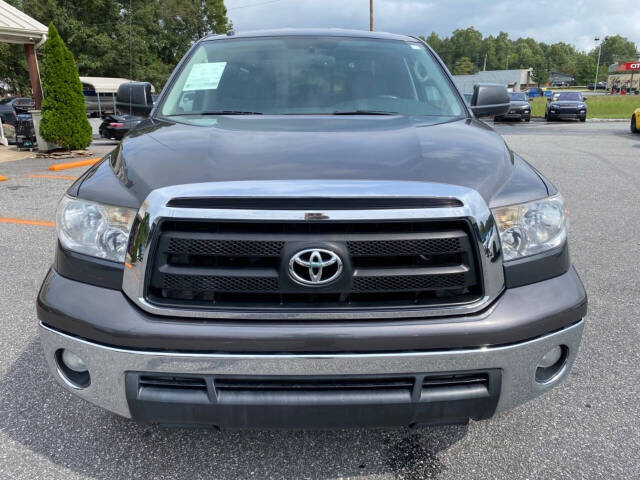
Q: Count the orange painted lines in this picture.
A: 2